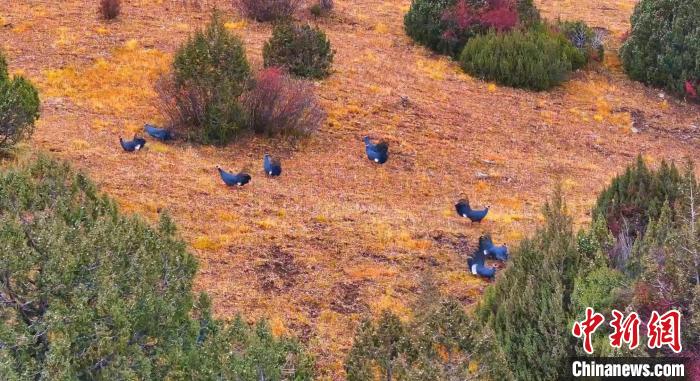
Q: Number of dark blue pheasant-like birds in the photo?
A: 8